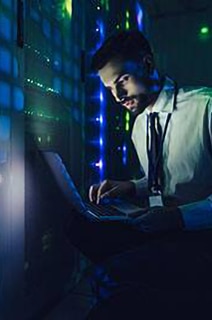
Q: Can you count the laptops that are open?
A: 1